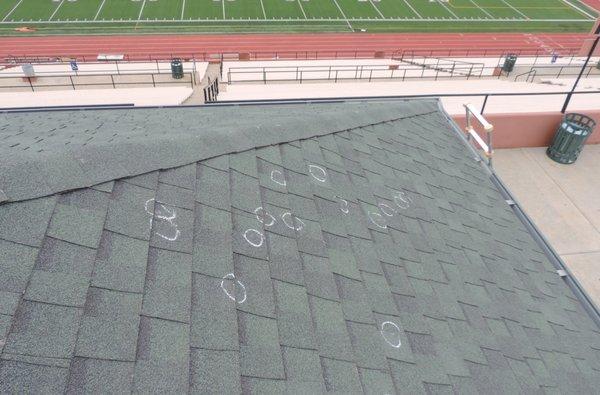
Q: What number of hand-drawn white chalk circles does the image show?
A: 13